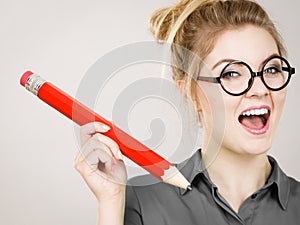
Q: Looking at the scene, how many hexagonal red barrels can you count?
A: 1